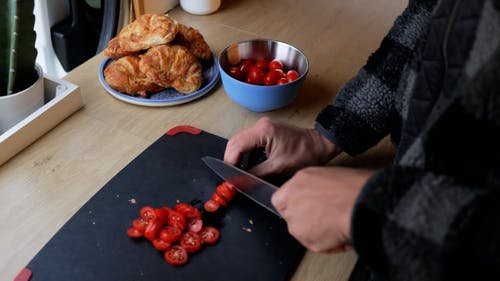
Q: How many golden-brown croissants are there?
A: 4